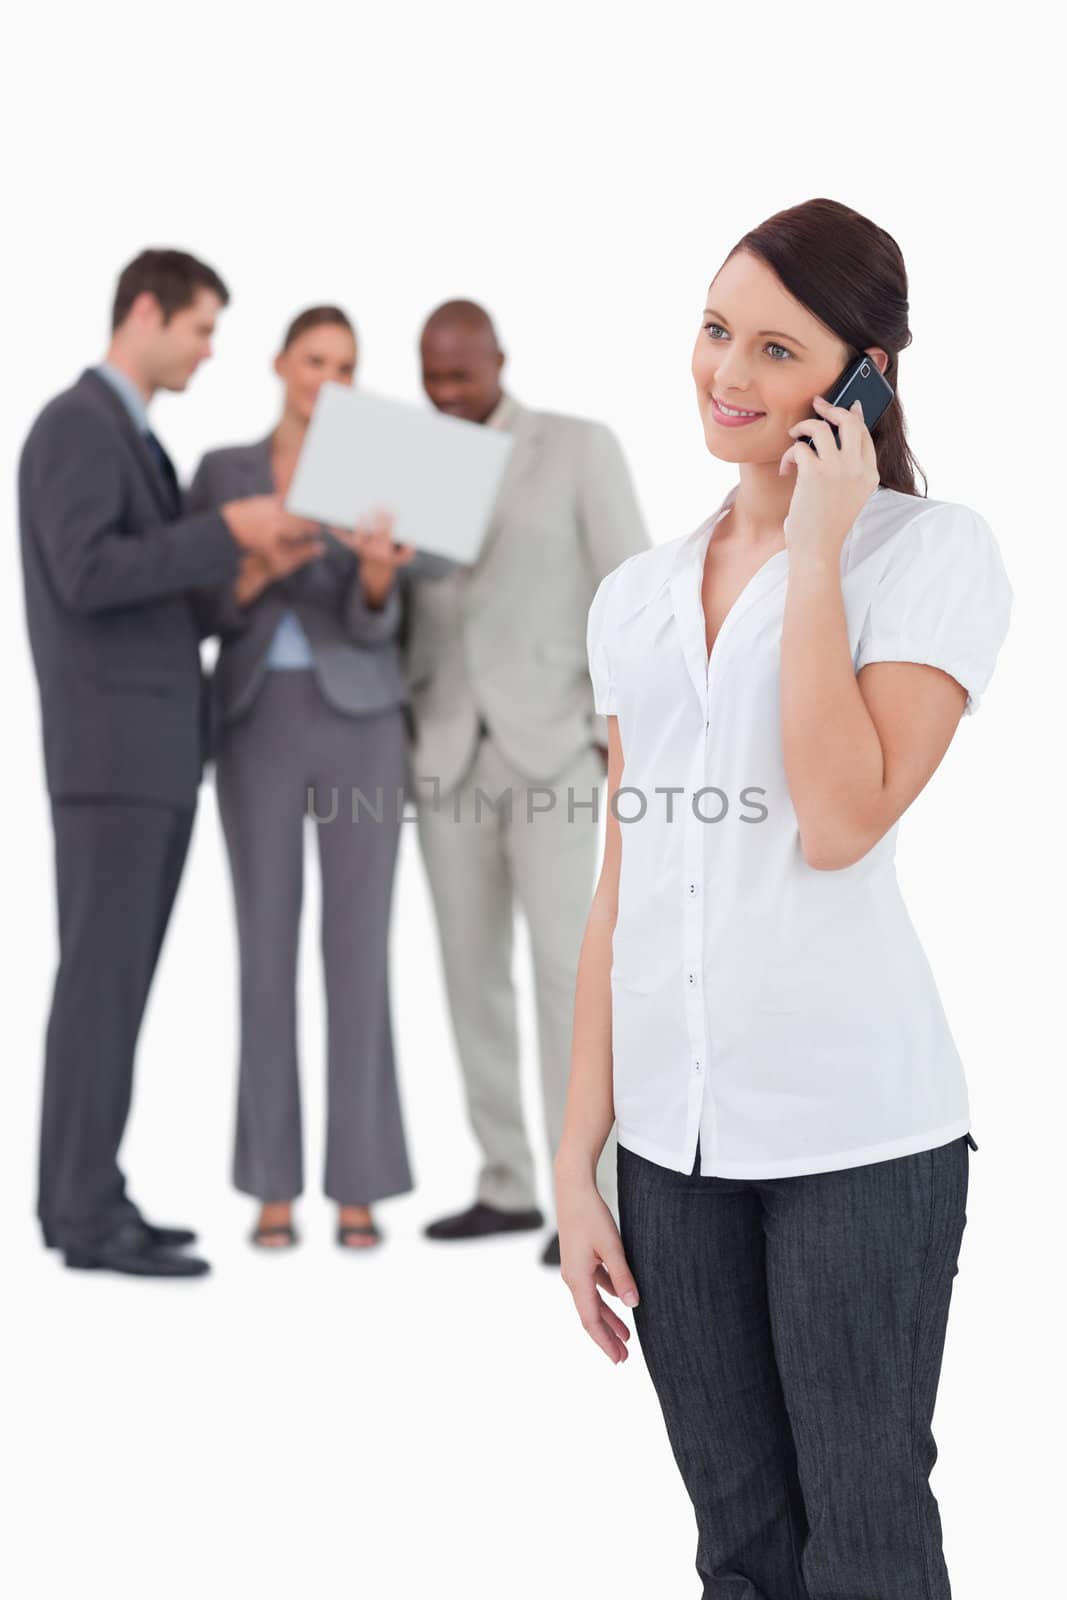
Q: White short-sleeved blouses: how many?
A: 1